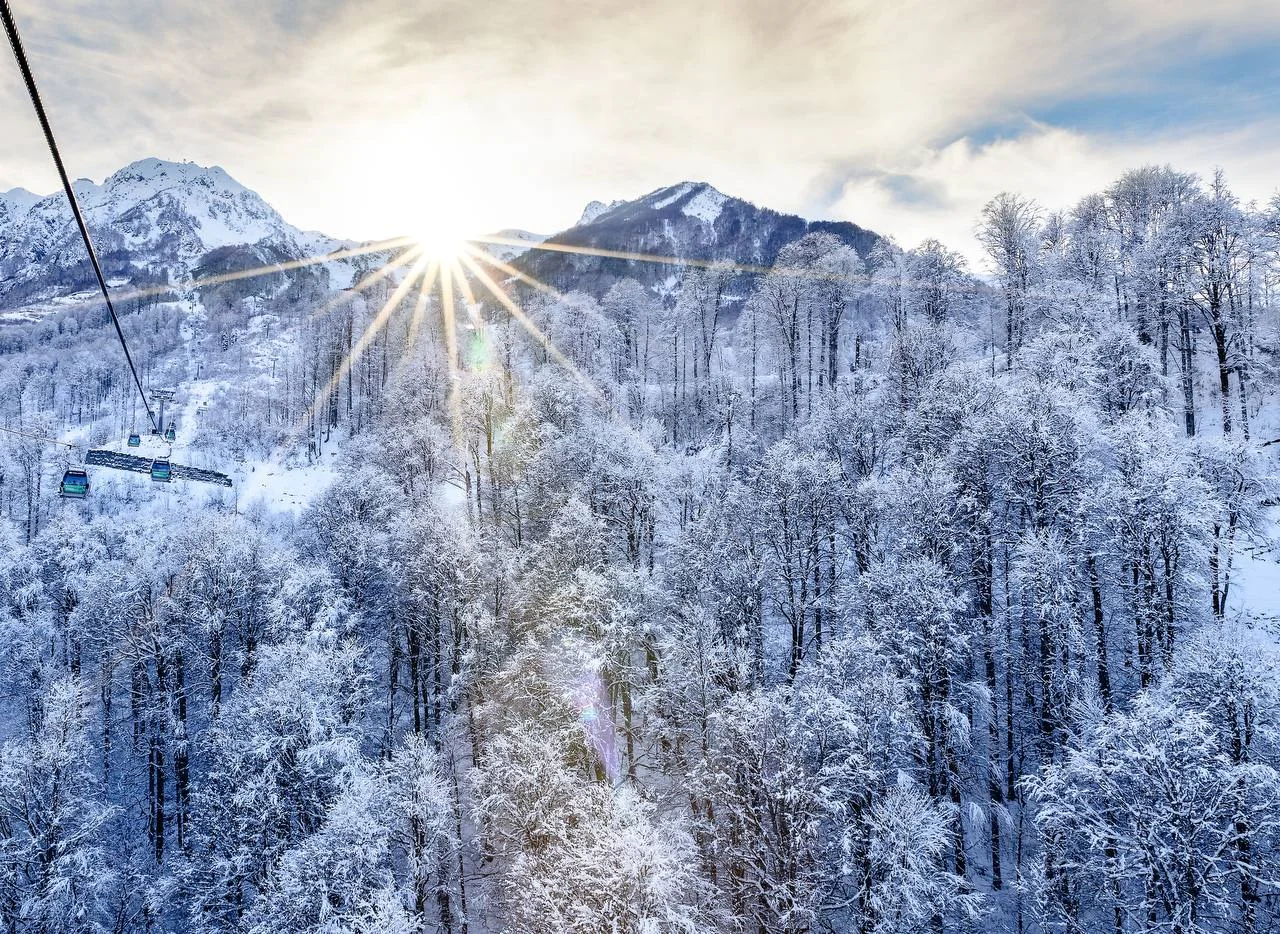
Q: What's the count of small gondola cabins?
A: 4